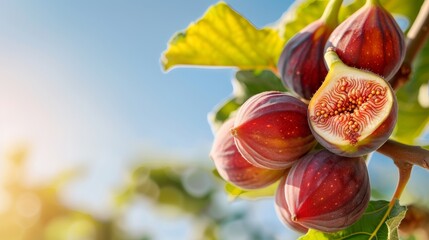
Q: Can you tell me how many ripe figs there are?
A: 7